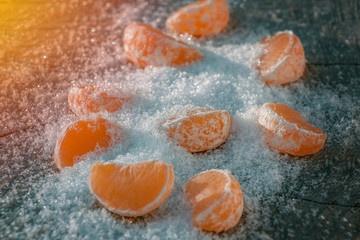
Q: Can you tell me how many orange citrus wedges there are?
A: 9